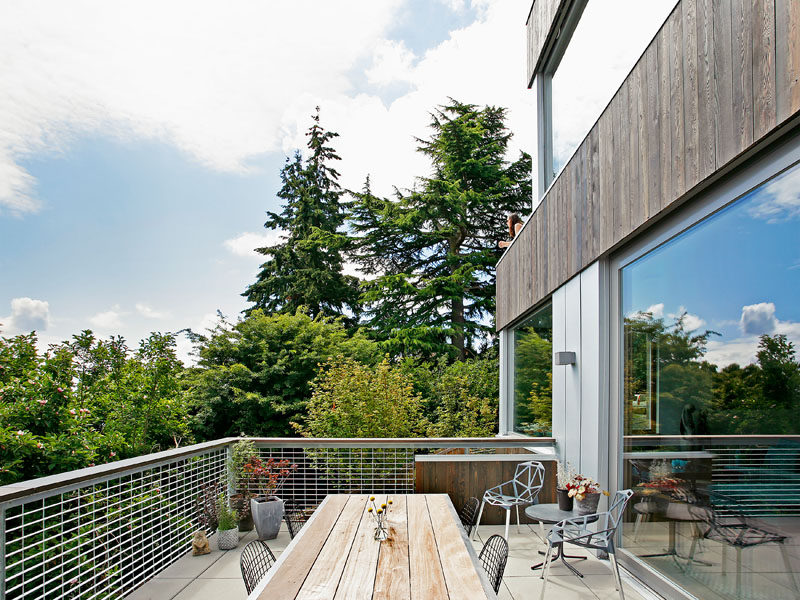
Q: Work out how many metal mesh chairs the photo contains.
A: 4